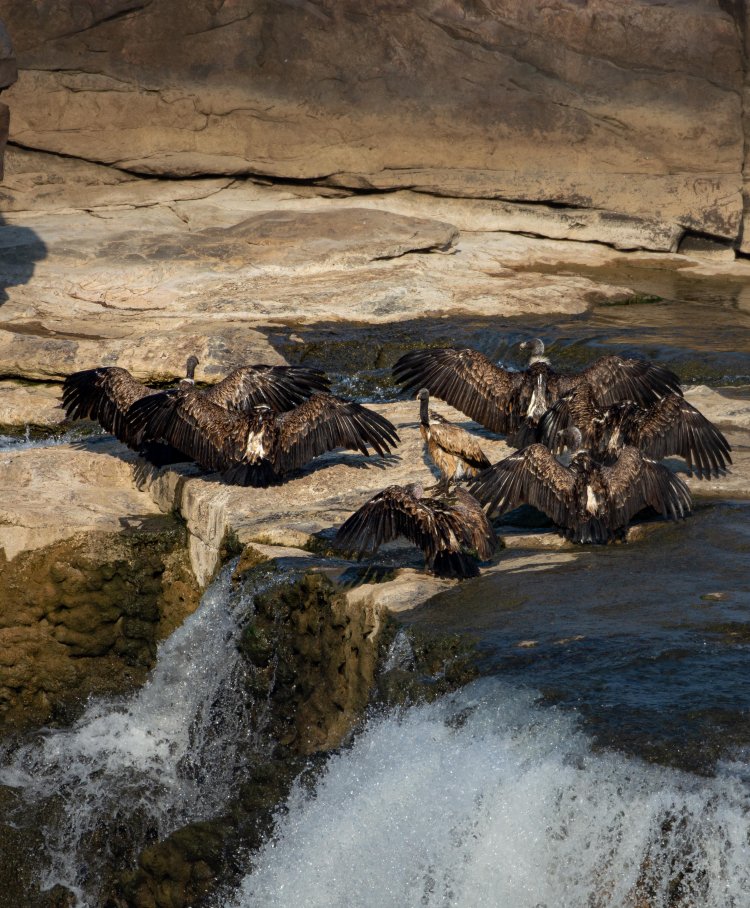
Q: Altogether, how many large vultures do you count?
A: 7